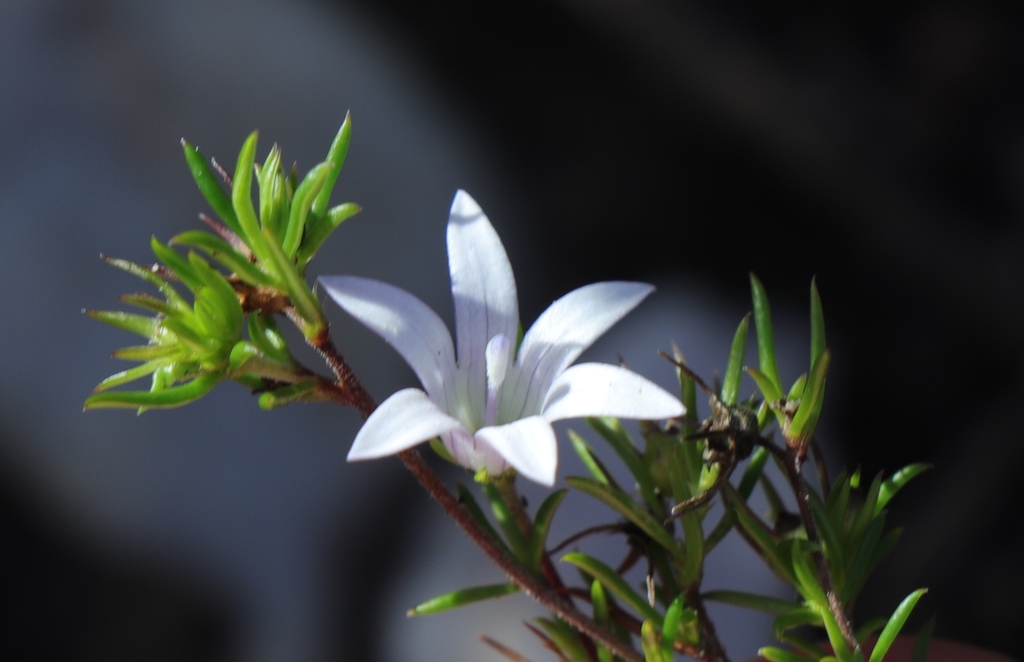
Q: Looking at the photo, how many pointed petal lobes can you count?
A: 6